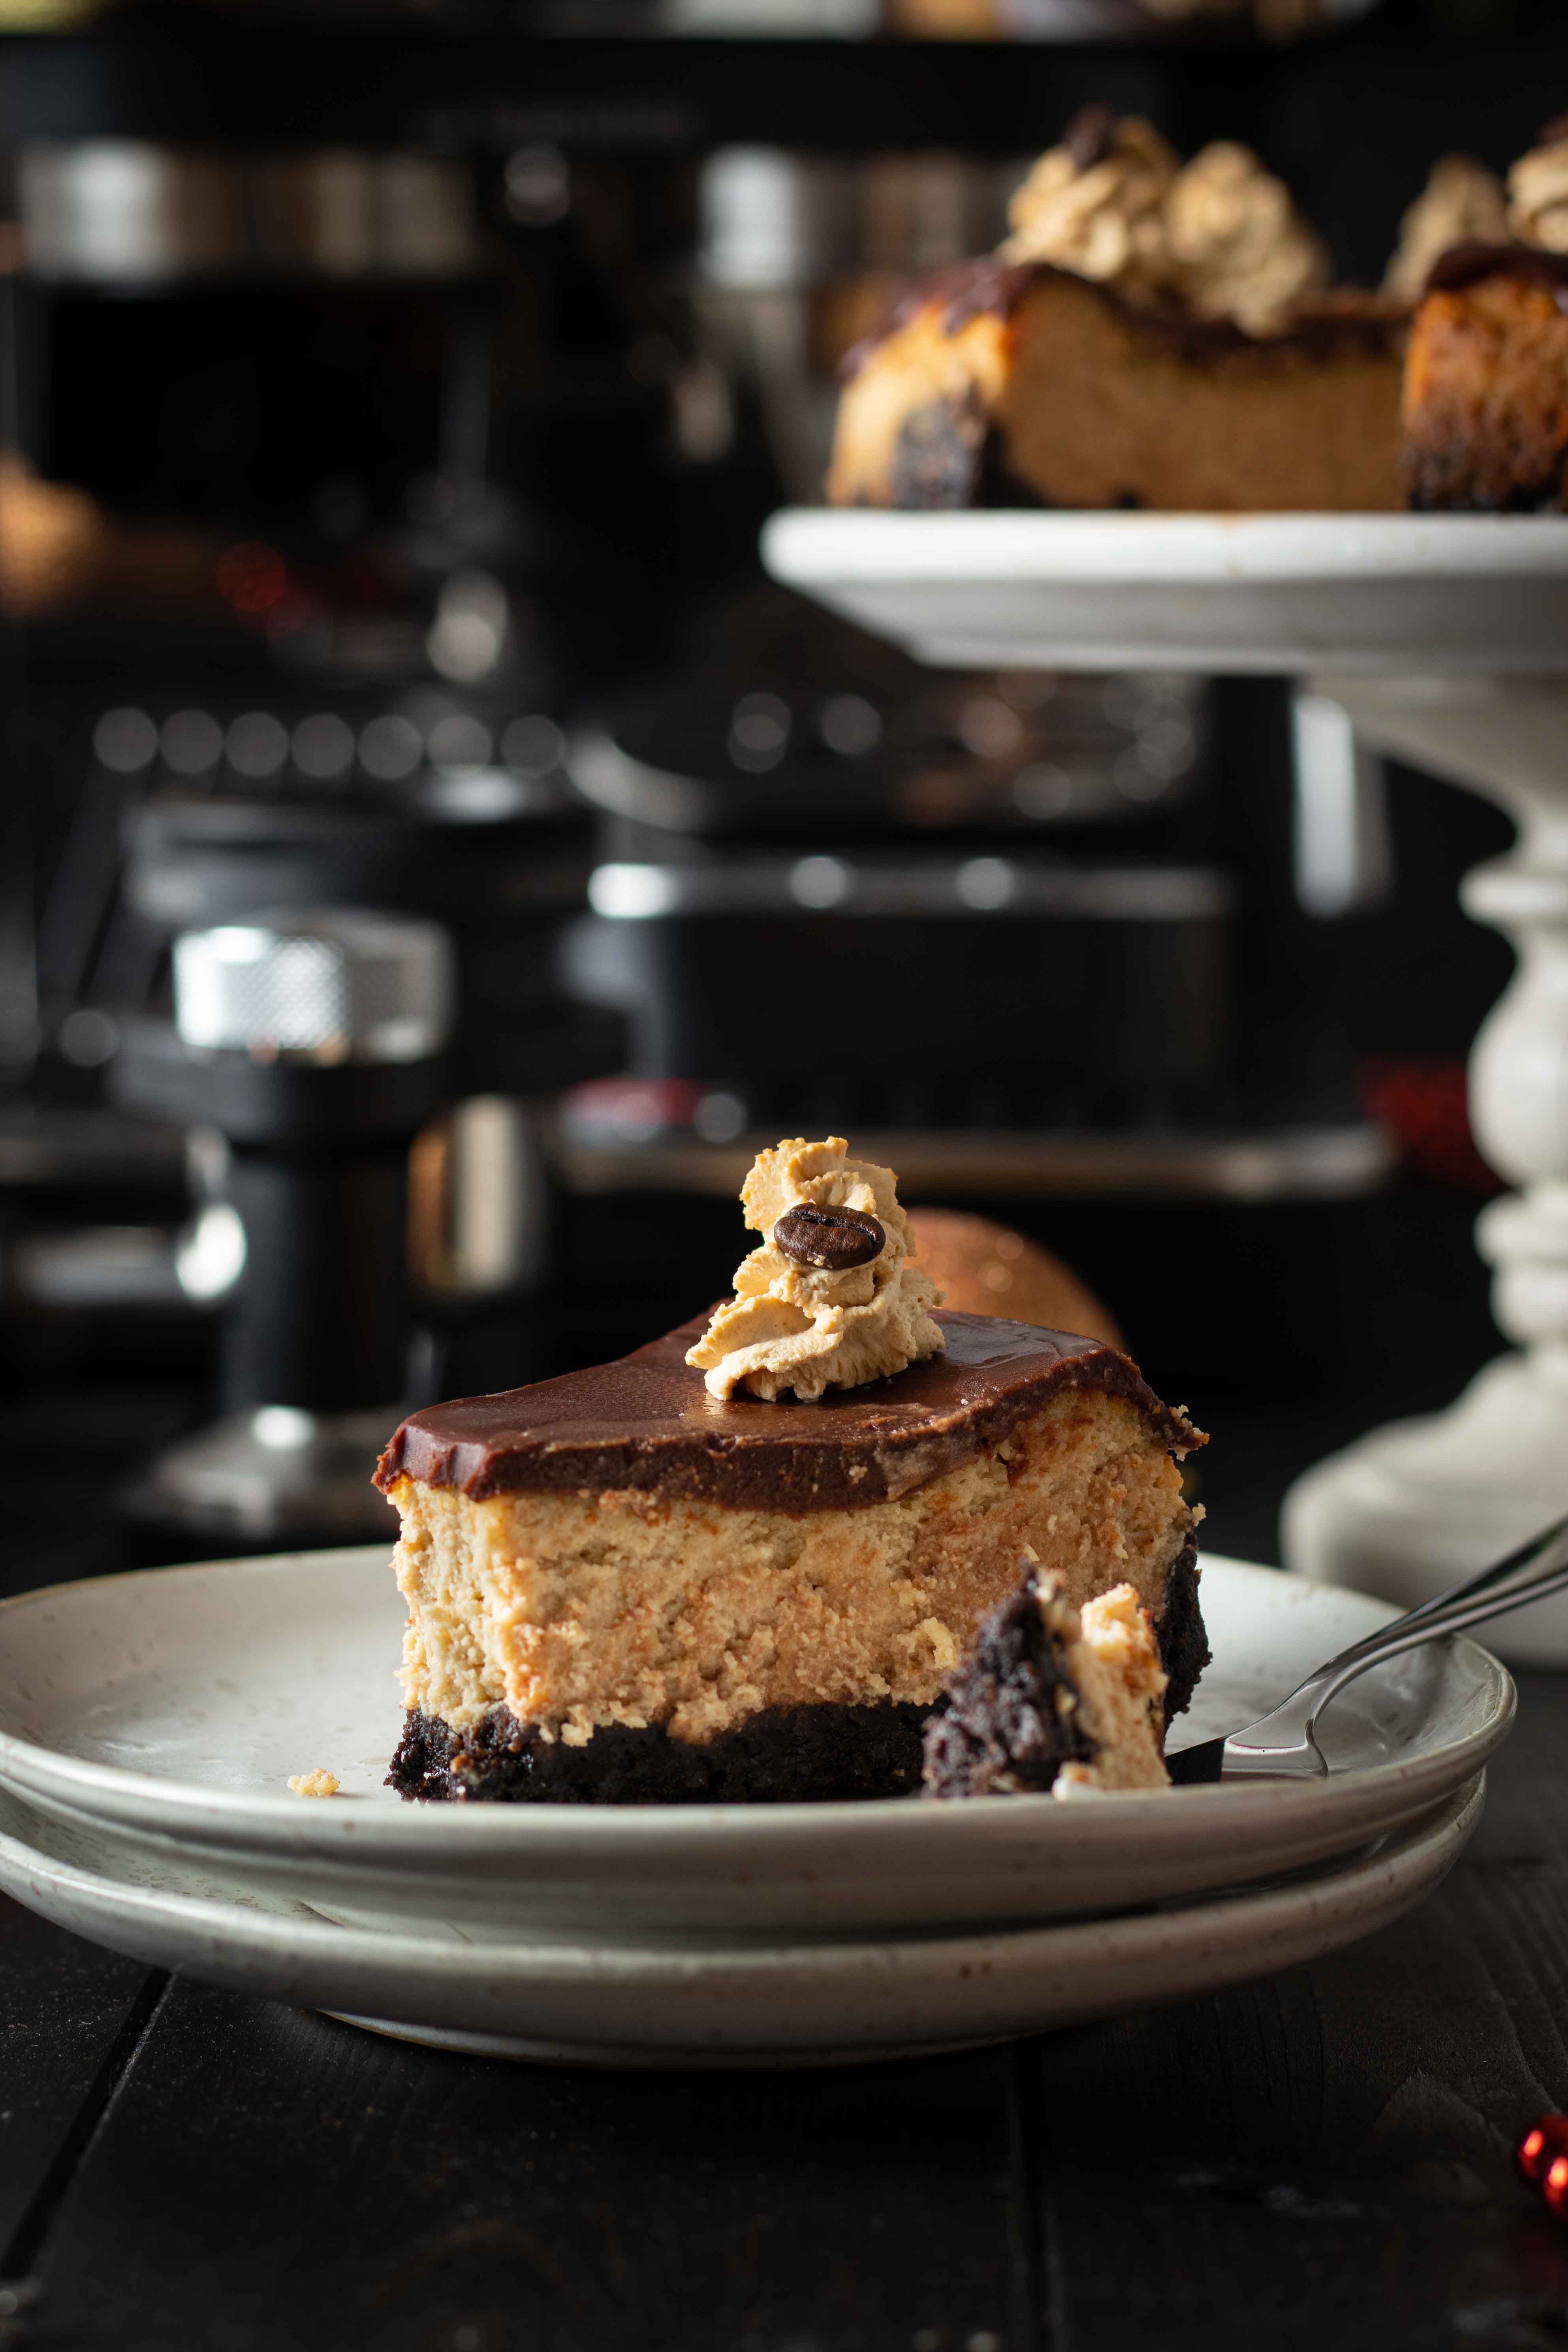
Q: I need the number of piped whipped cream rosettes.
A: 5